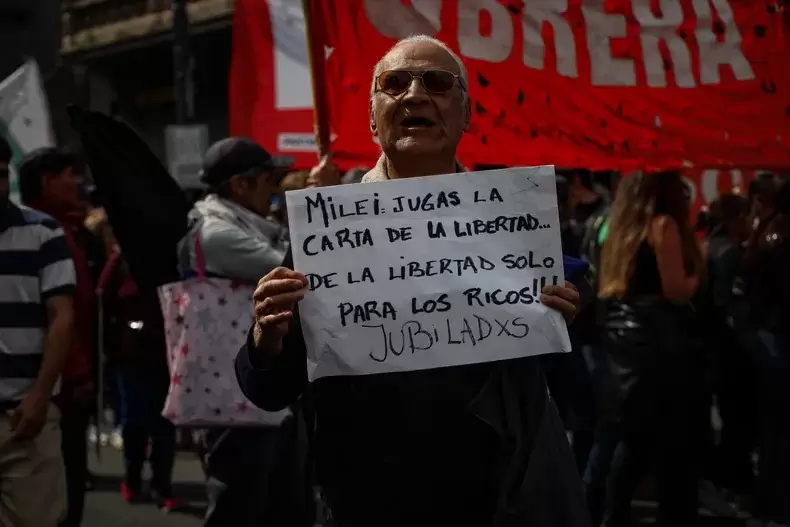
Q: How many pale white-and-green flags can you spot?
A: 1